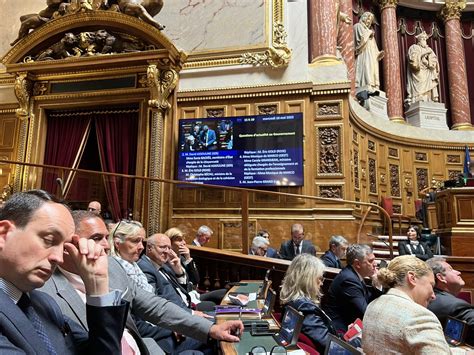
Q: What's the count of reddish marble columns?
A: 4